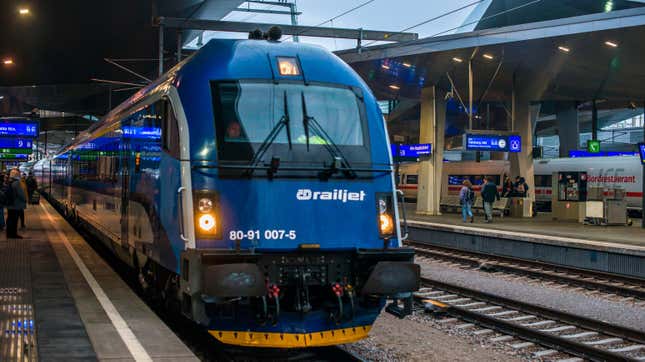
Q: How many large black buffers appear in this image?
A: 2